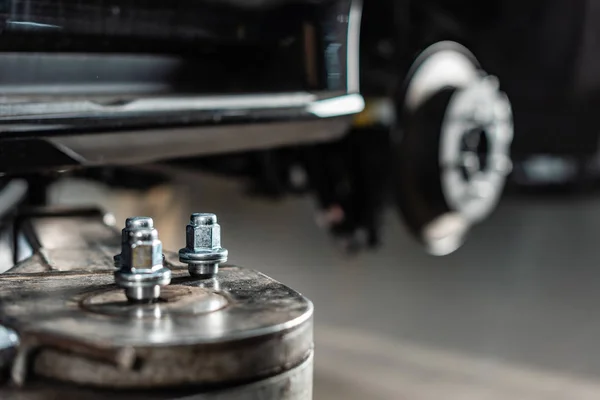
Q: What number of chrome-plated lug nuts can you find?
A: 3